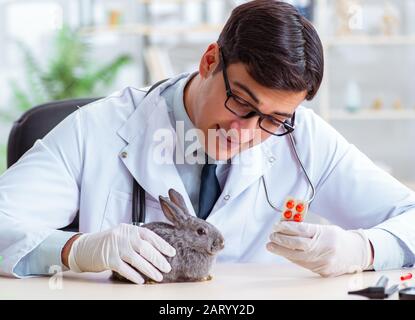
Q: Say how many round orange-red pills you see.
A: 4